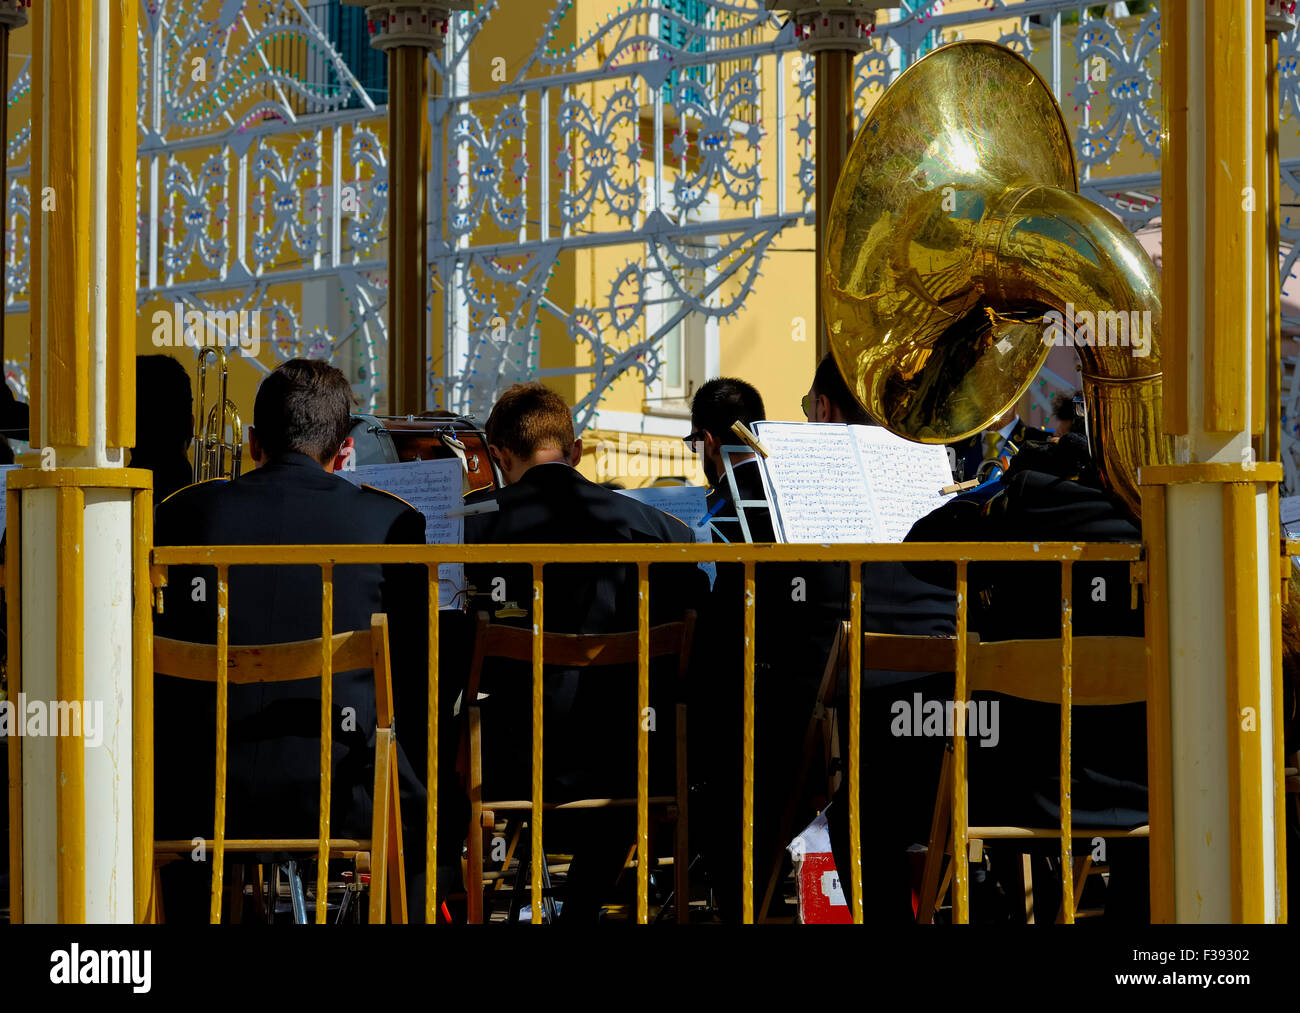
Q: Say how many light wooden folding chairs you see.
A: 4